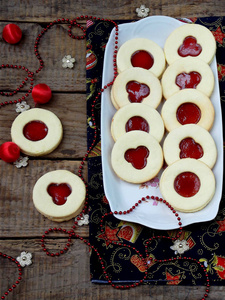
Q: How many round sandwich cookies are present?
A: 11